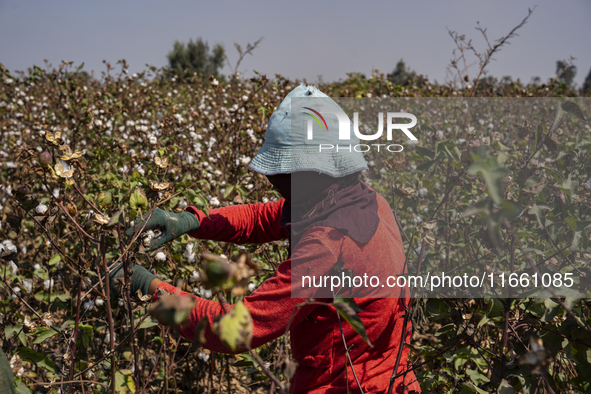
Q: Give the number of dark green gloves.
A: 2